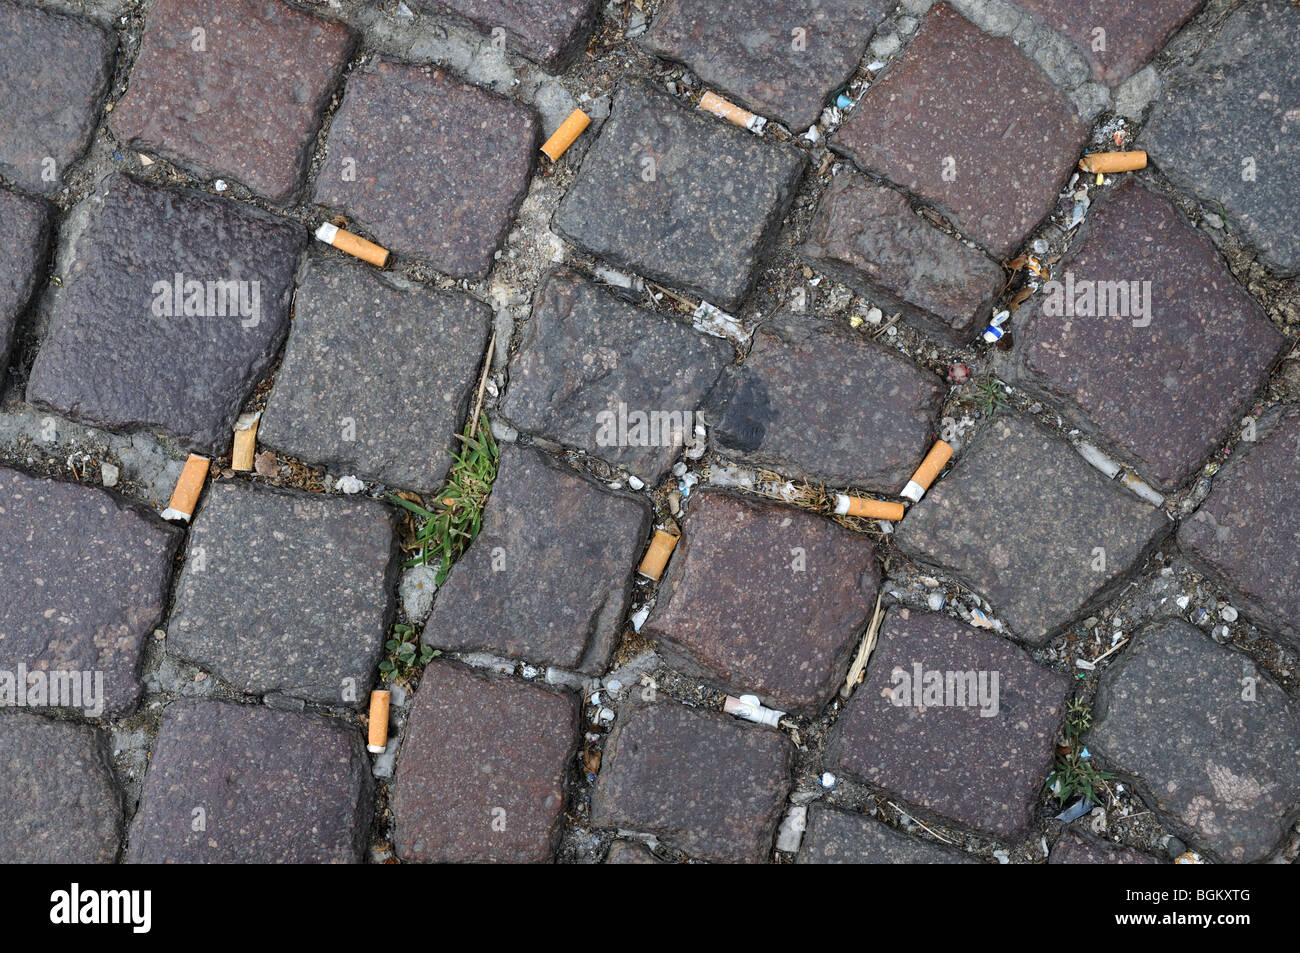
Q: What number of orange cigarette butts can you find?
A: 10